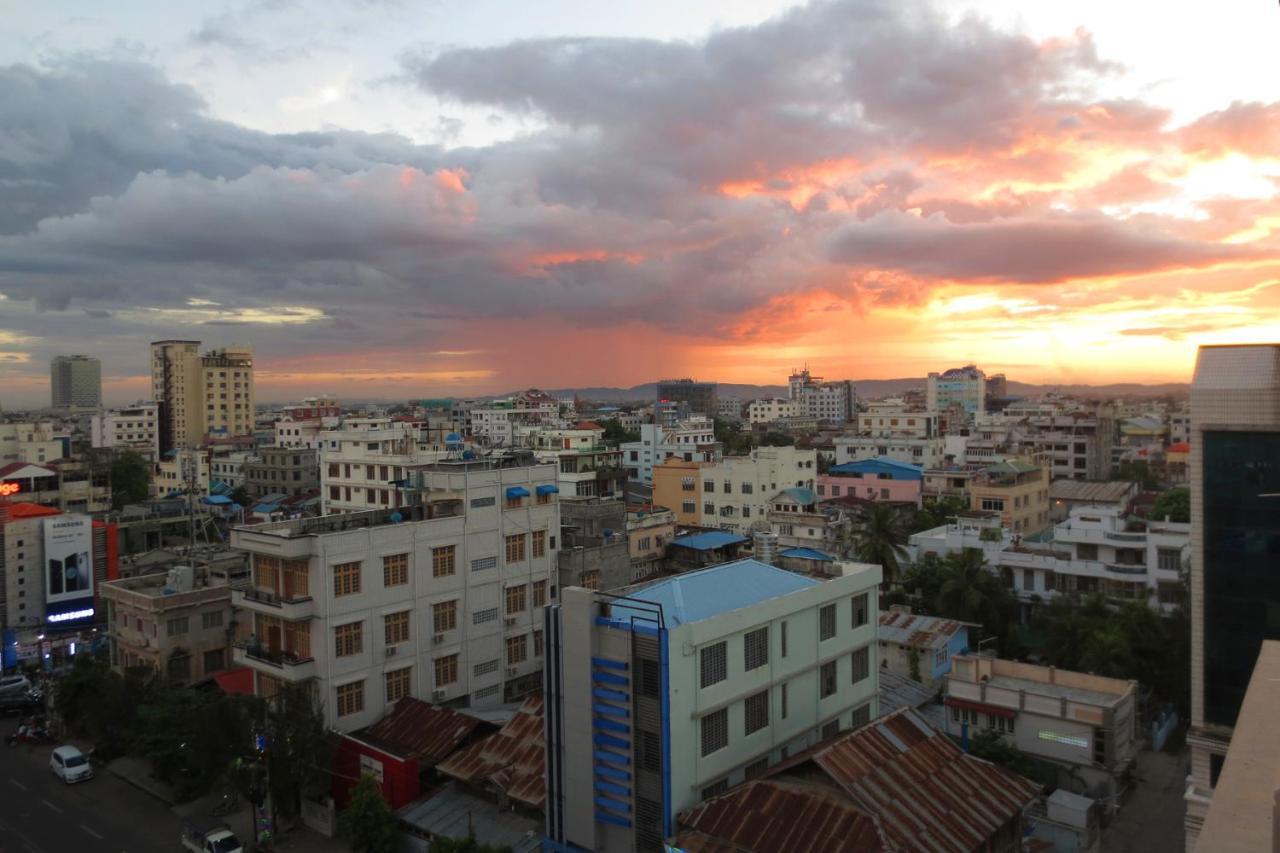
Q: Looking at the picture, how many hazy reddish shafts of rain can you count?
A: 1